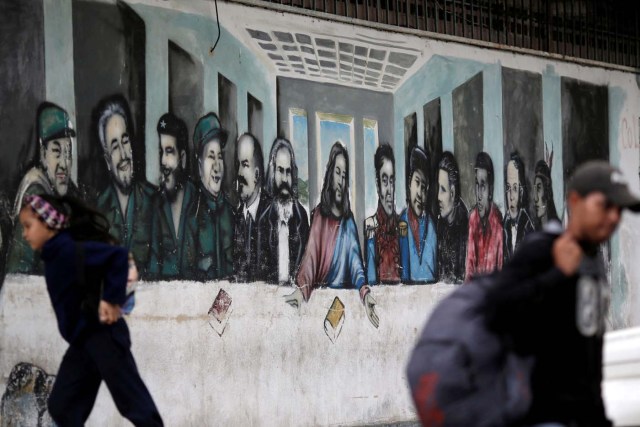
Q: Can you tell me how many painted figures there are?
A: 13